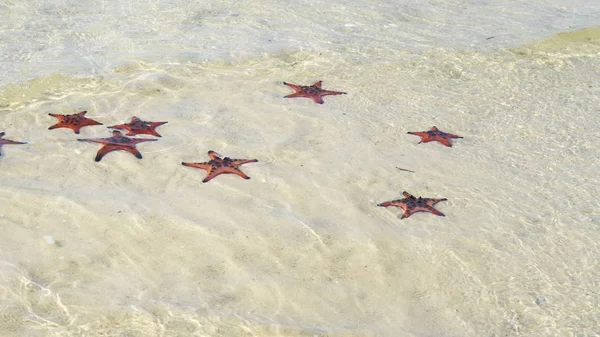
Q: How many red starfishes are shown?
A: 8